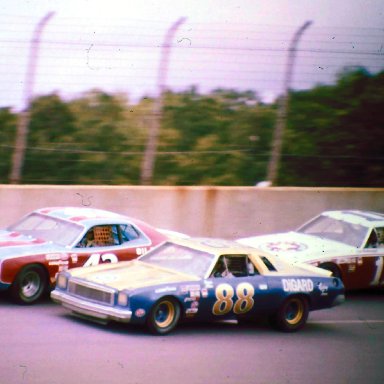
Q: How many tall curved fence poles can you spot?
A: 3